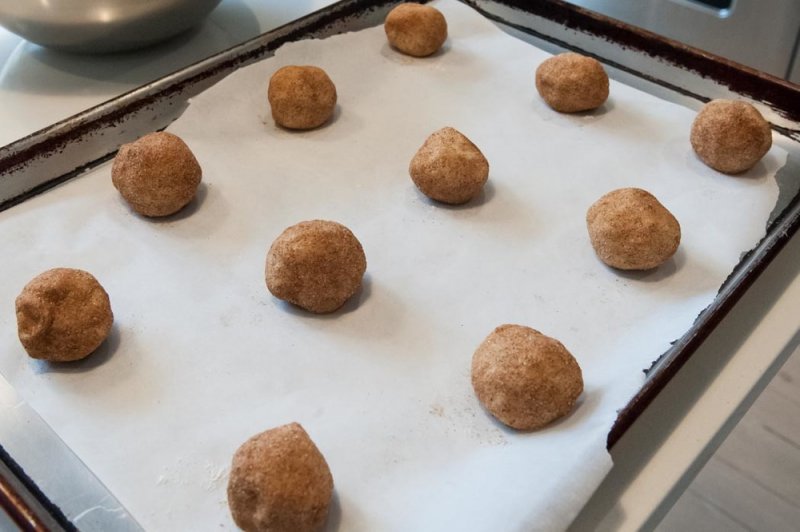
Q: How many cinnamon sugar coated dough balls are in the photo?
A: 11